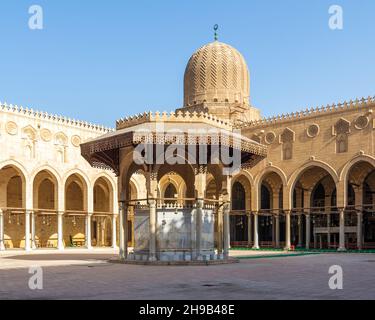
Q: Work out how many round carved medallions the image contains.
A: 6